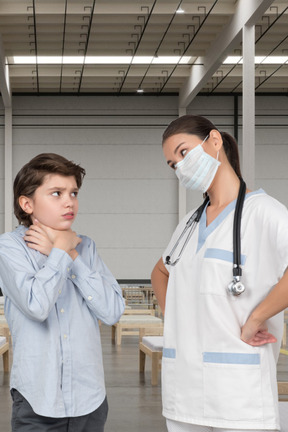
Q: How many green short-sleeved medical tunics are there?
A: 0